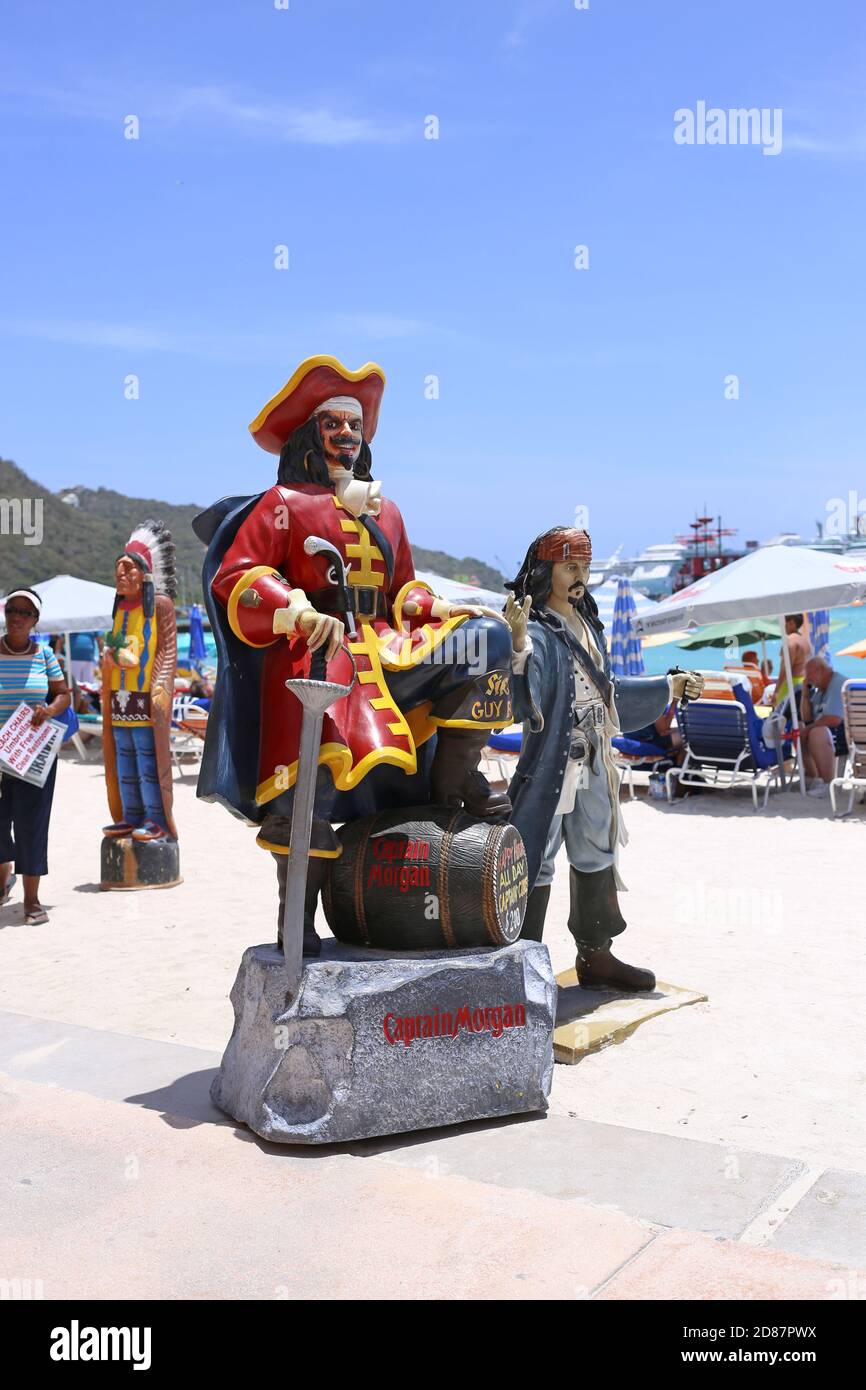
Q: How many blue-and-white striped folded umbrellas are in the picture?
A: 2